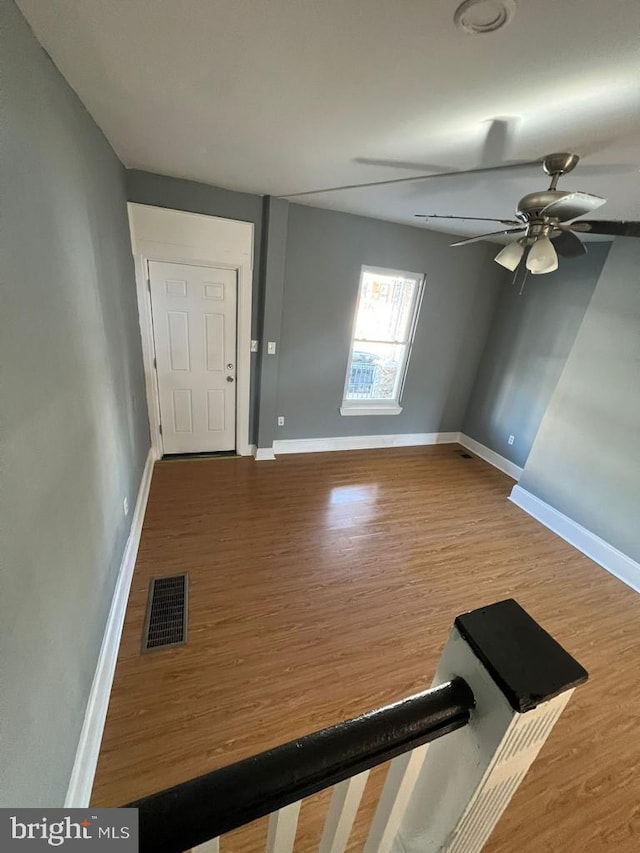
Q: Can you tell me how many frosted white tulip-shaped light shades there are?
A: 2